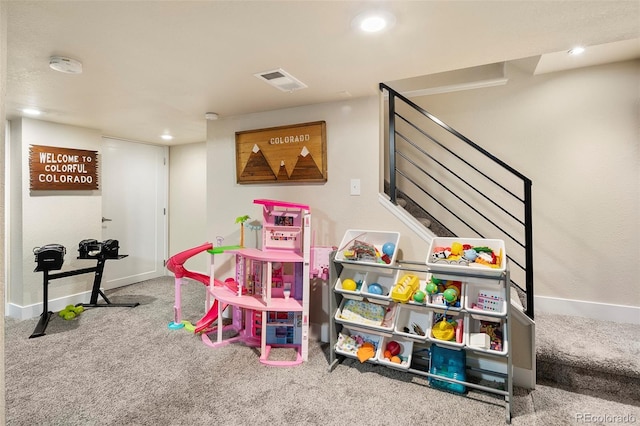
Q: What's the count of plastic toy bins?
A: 13